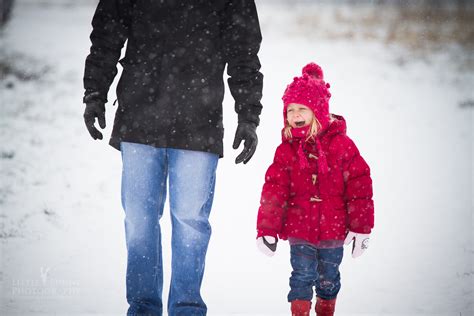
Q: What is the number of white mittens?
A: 2